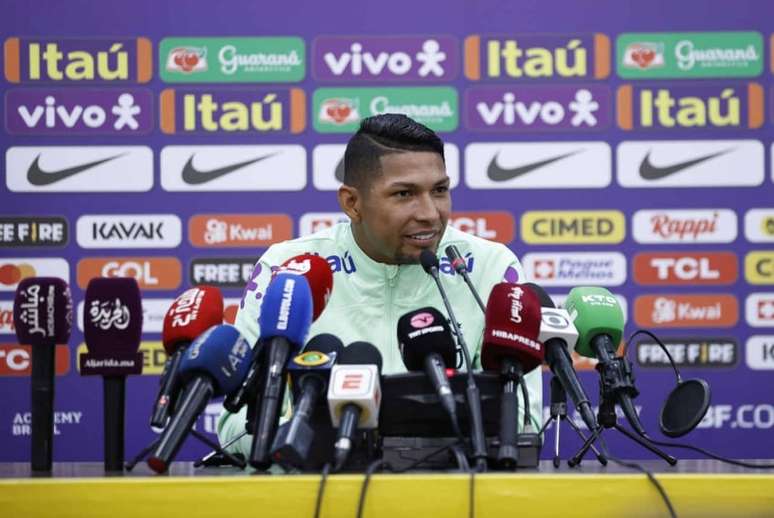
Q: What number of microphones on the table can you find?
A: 14